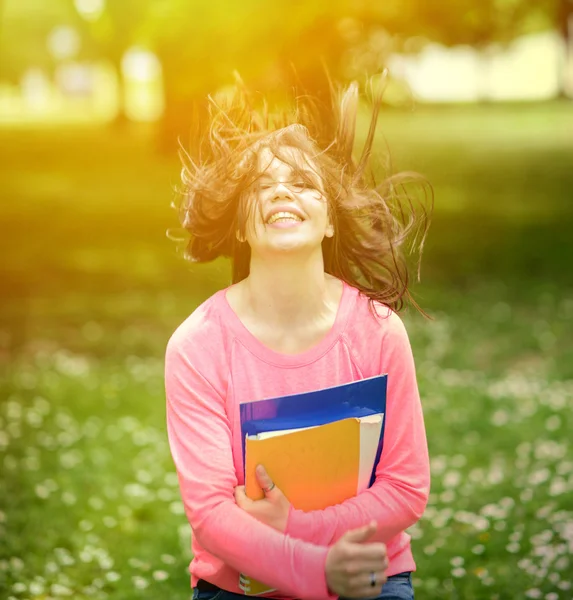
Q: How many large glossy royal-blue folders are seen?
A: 1